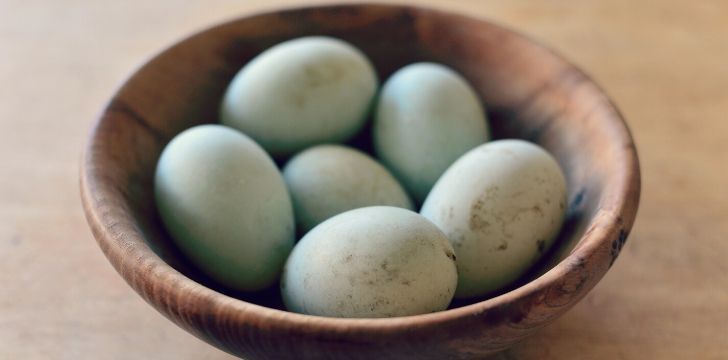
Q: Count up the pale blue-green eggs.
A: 6